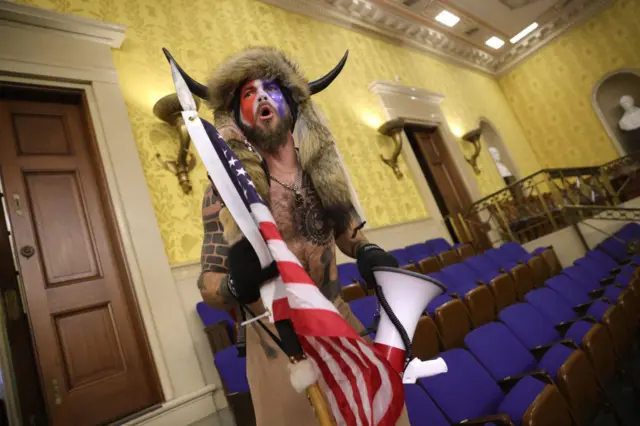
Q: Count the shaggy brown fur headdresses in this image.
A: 1